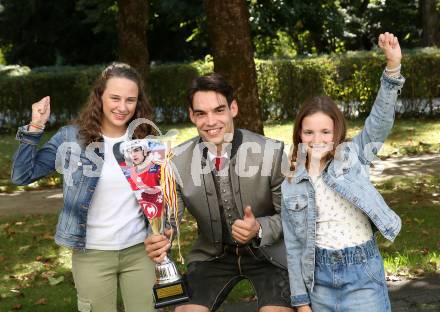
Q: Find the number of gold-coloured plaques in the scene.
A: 1